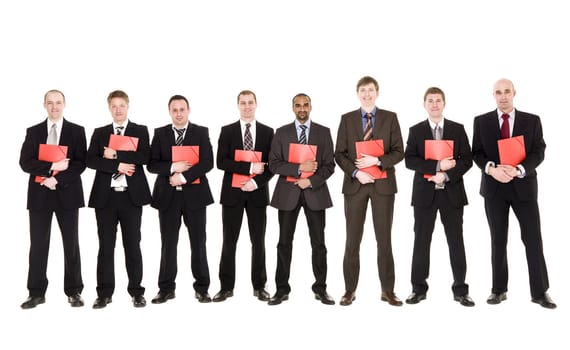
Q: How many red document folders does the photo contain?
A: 8